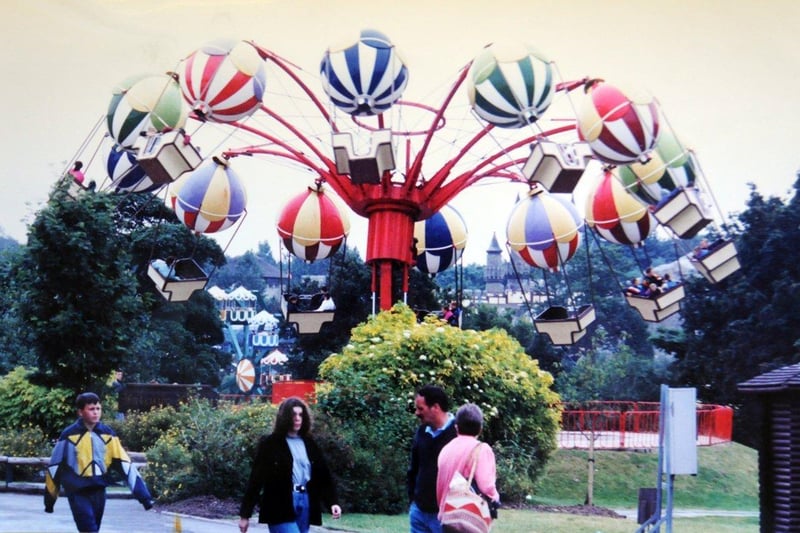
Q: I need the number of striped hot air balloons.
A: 12